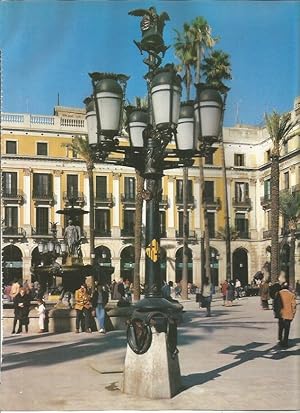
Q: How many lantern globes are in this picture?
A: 6